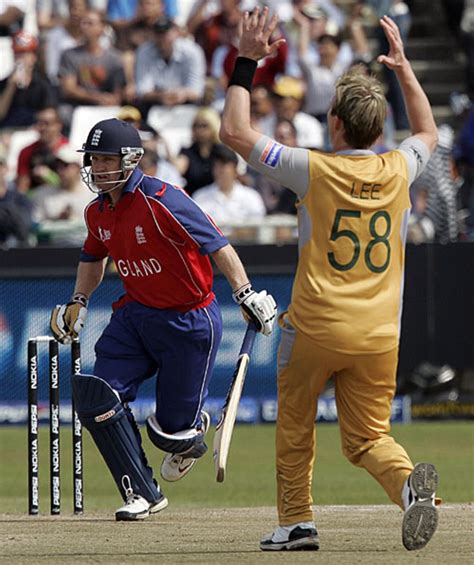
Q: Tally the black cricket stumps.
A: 3